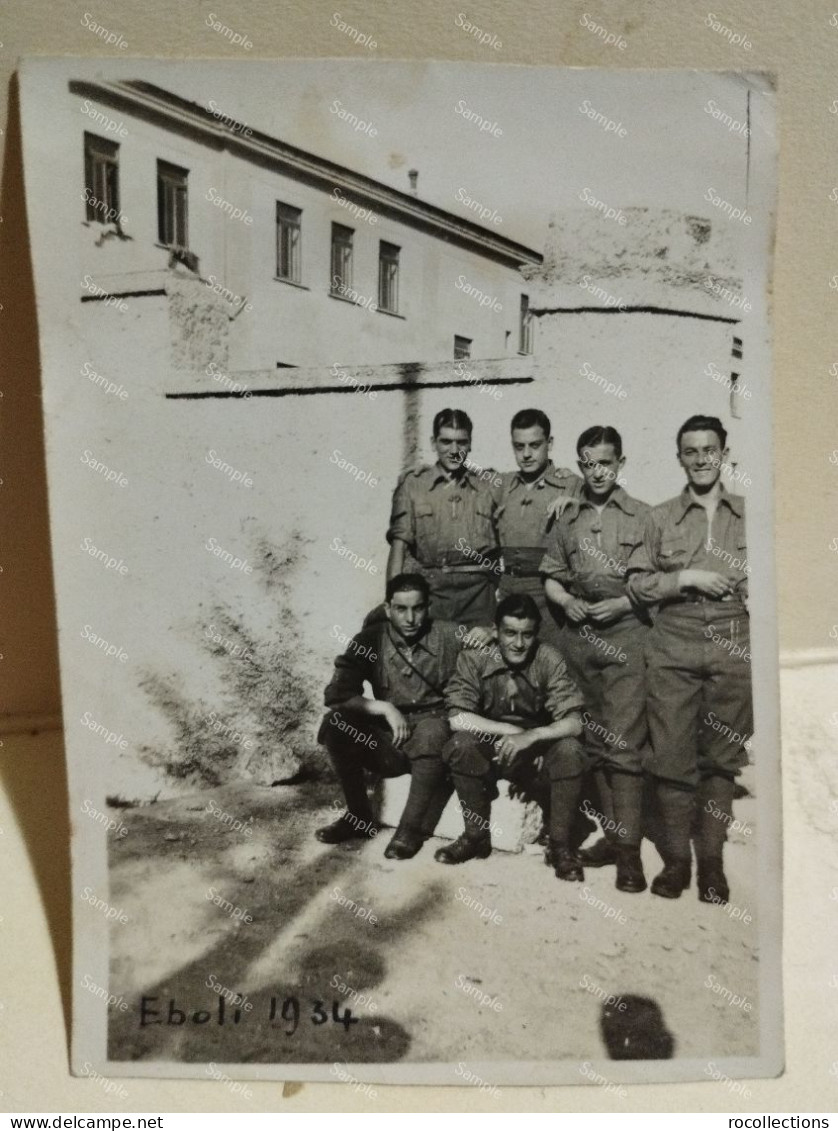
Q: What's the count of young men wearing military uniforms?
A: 6